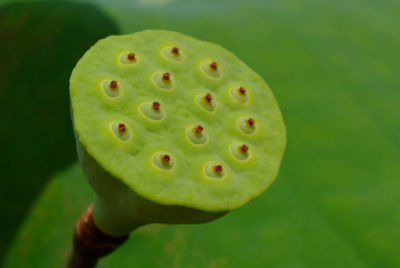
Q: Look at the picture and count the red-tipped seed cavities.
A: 14